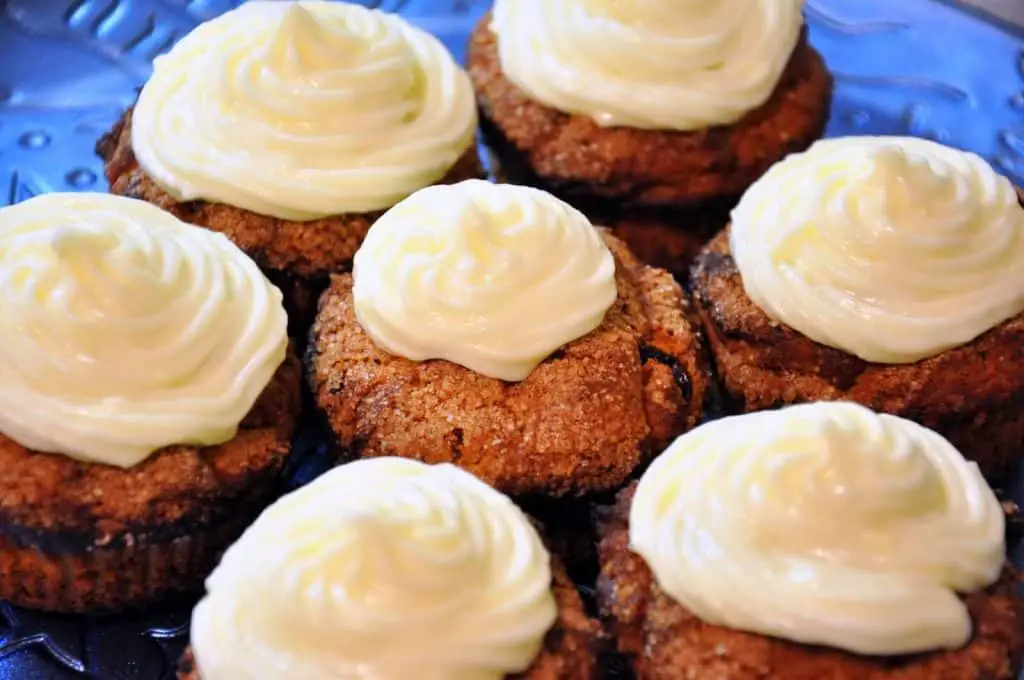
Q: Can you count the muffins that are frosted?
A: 7